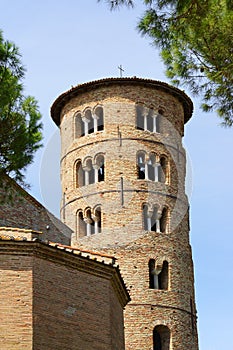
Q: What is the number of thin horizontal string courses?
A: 3